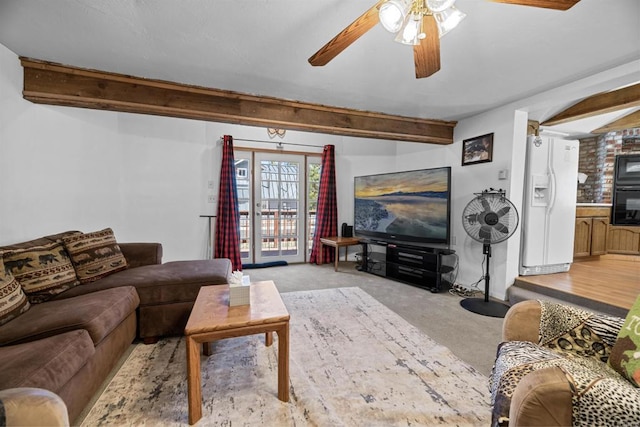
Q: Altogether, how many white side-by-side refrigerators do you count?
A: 1